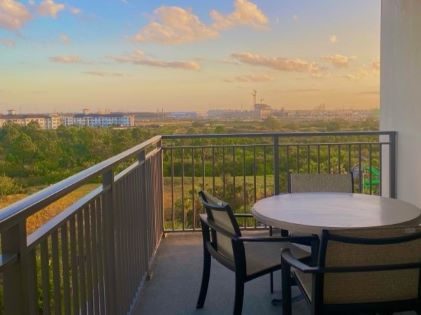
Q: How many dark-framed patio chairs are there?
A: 3